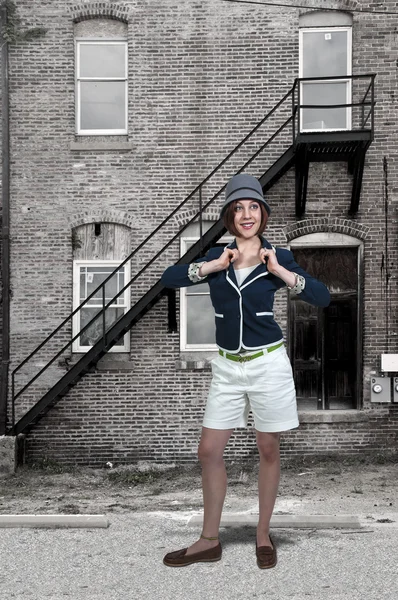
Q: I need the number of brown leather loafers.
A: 2